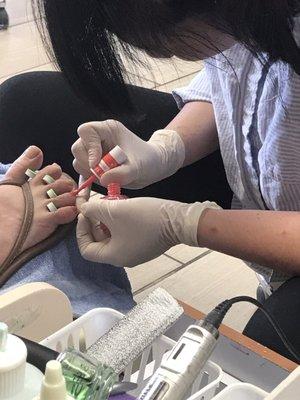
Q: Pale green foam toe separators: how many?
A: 4